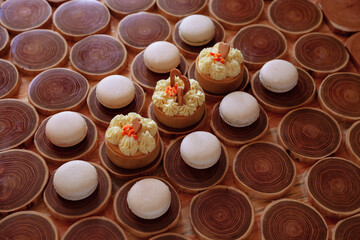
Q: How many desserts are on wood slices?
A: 12